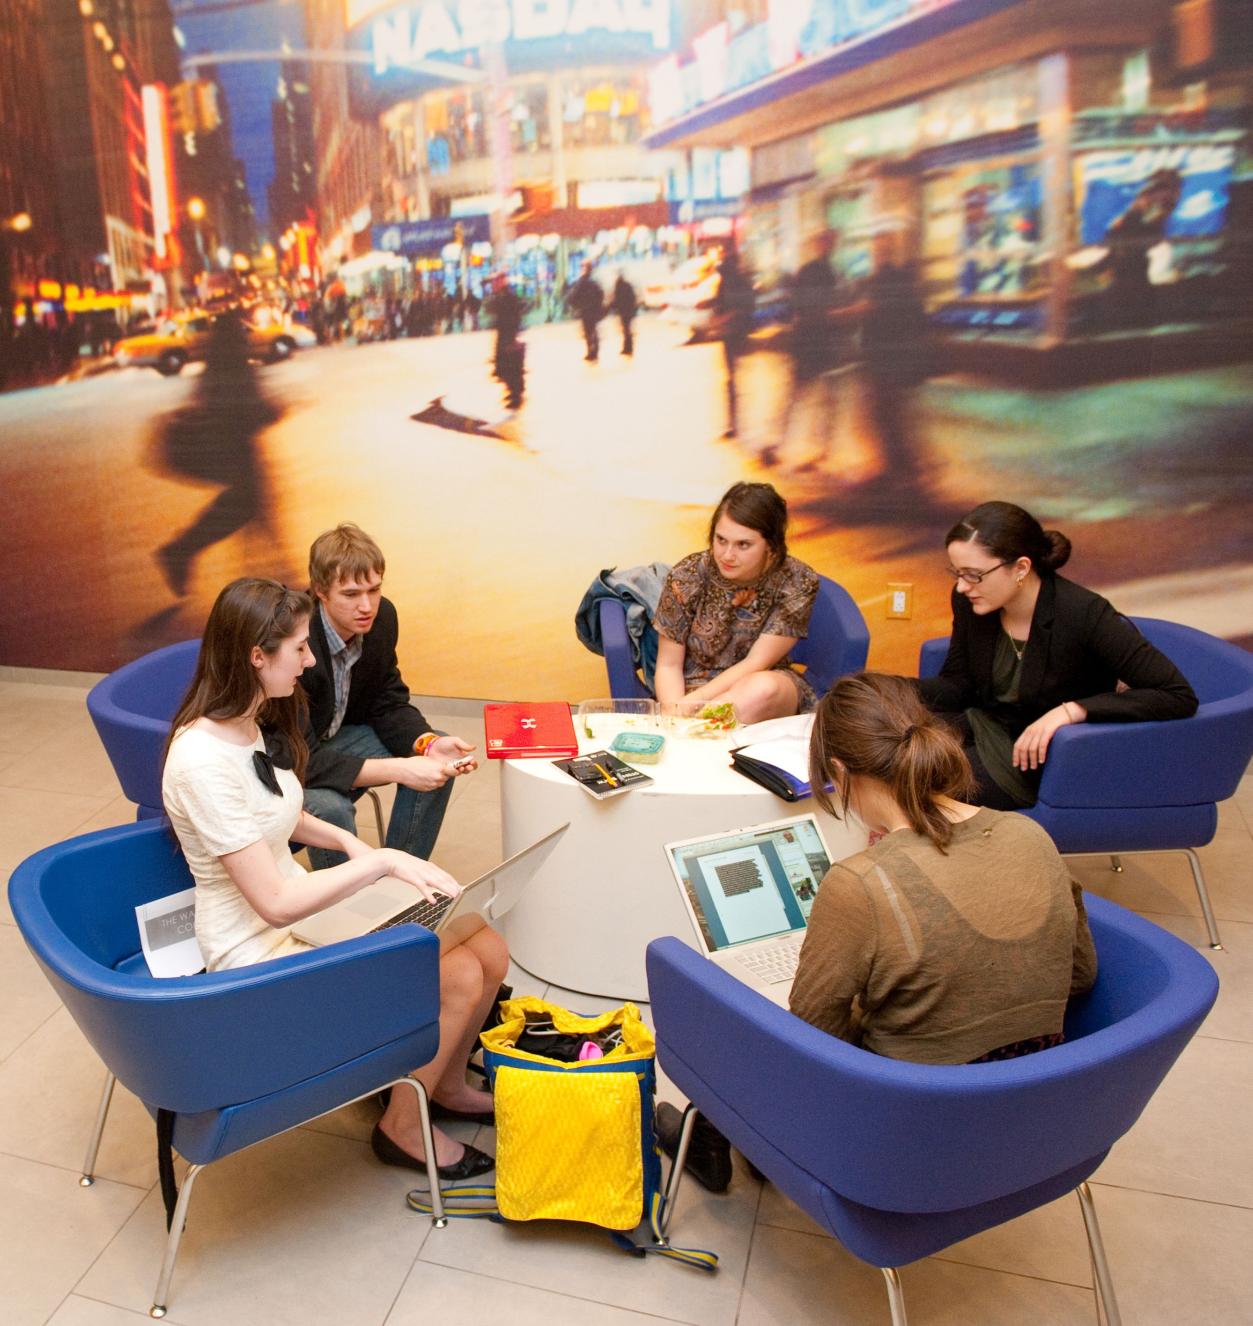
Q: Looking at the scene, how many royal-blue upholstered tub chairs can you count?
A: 5